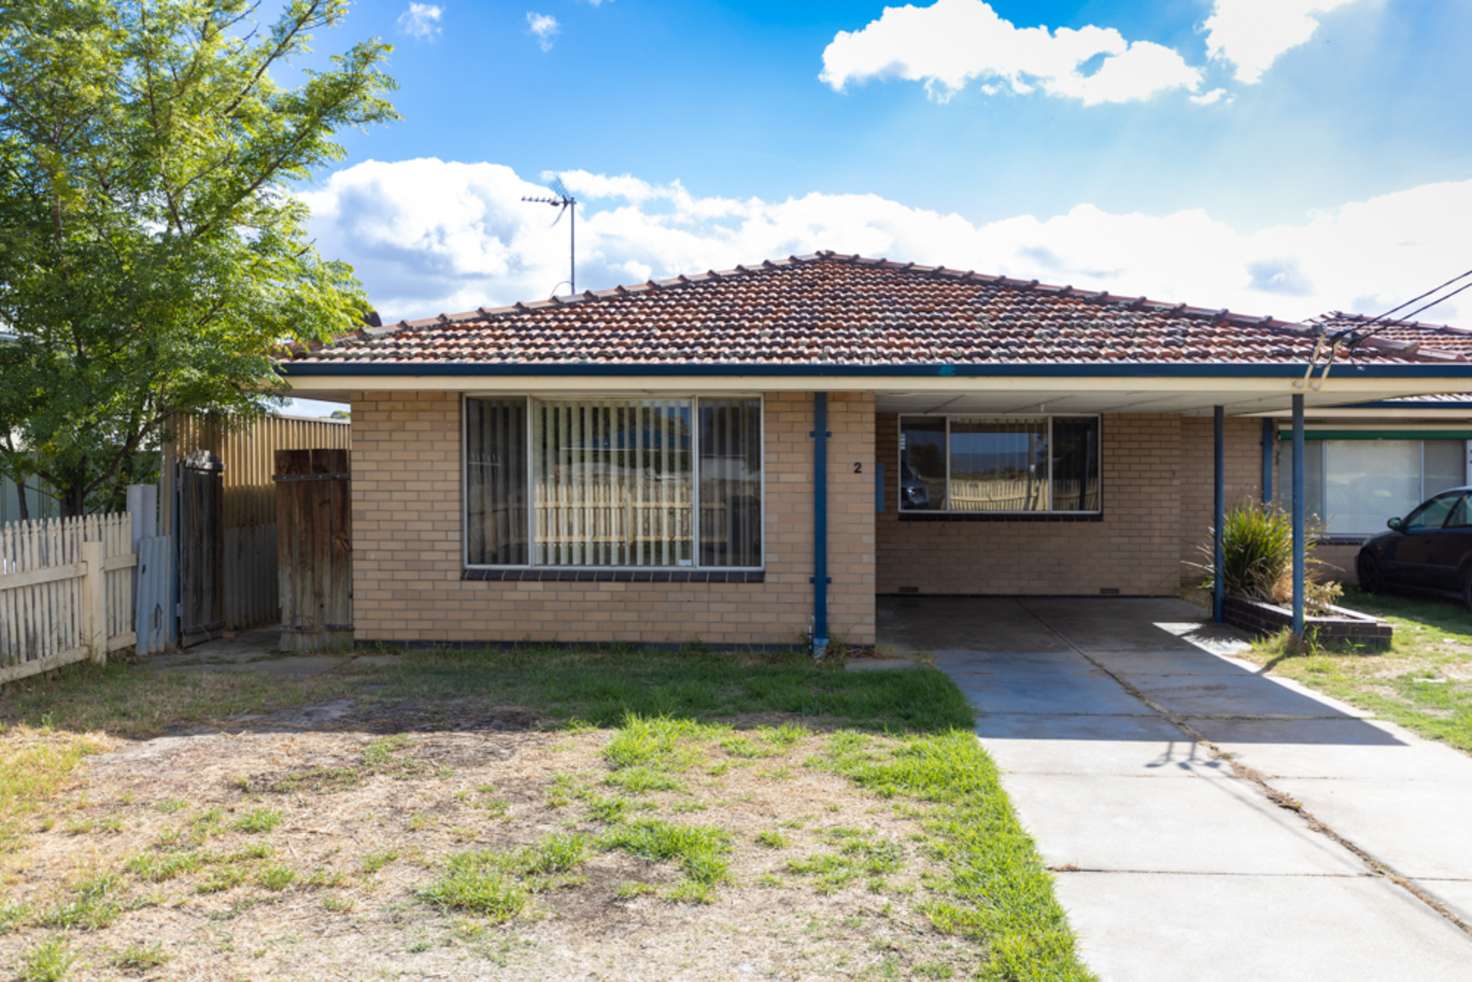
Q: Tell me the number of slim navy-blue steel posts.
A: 2